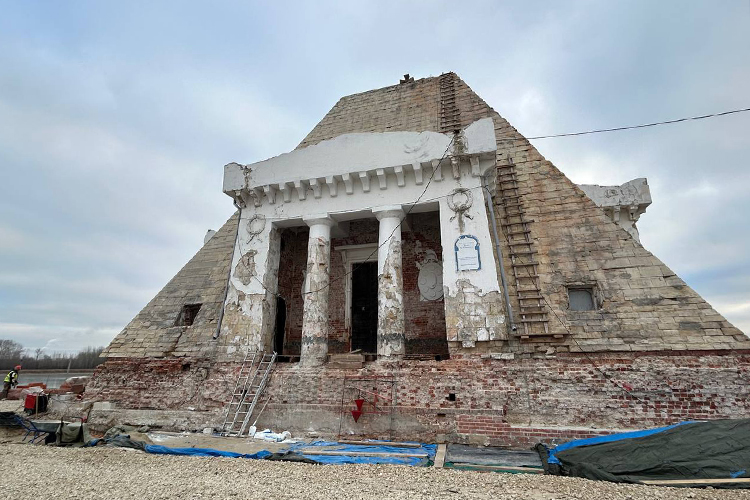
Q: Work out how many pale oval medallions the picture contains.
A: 1